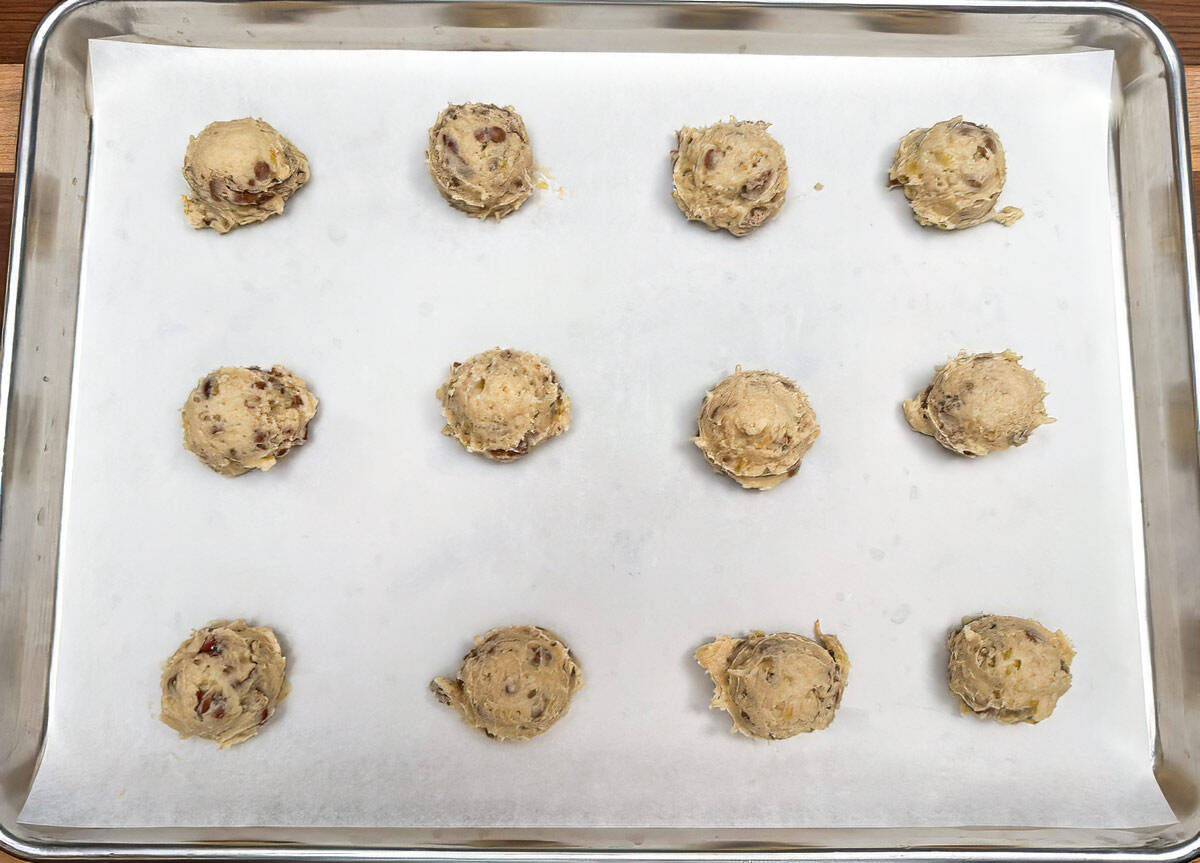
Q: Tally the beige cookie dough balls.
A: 12